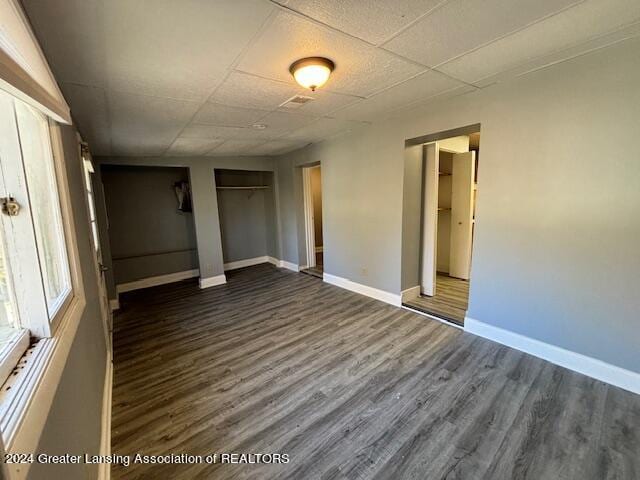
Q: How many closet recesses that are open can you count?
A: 2